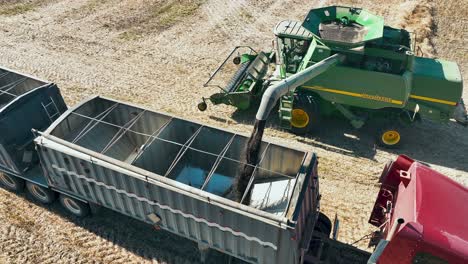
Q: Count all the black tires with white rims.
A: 3